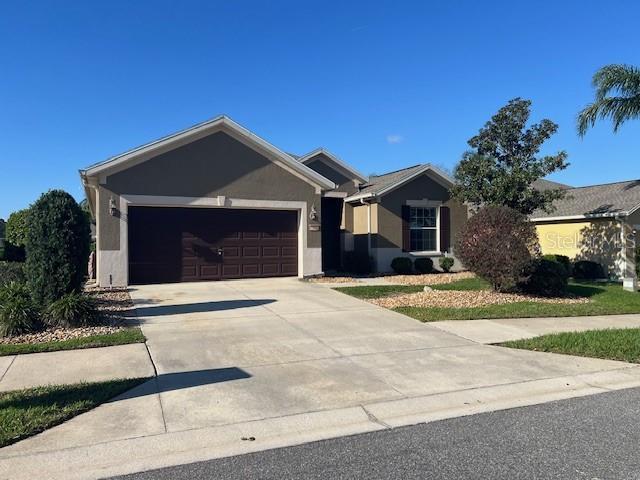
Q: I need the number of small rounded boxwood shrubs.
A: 3